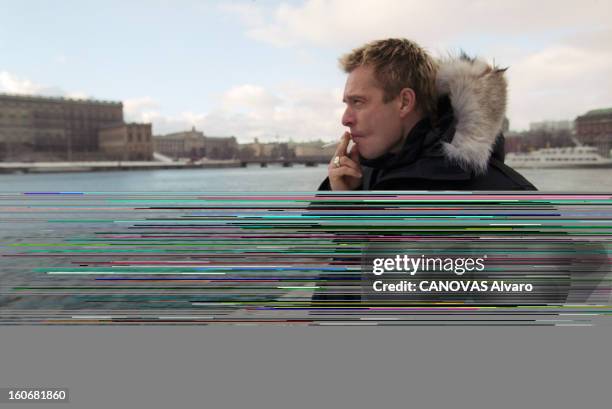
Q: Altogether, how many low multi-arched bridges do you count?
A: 1